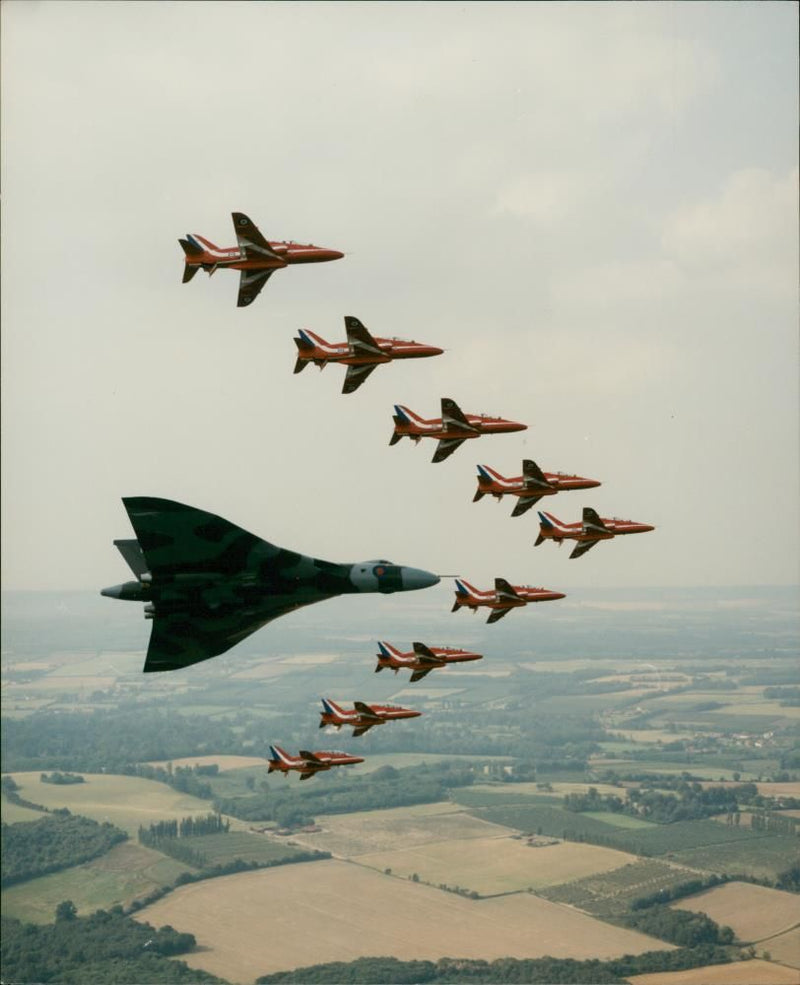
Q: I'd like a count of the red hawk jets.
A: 9